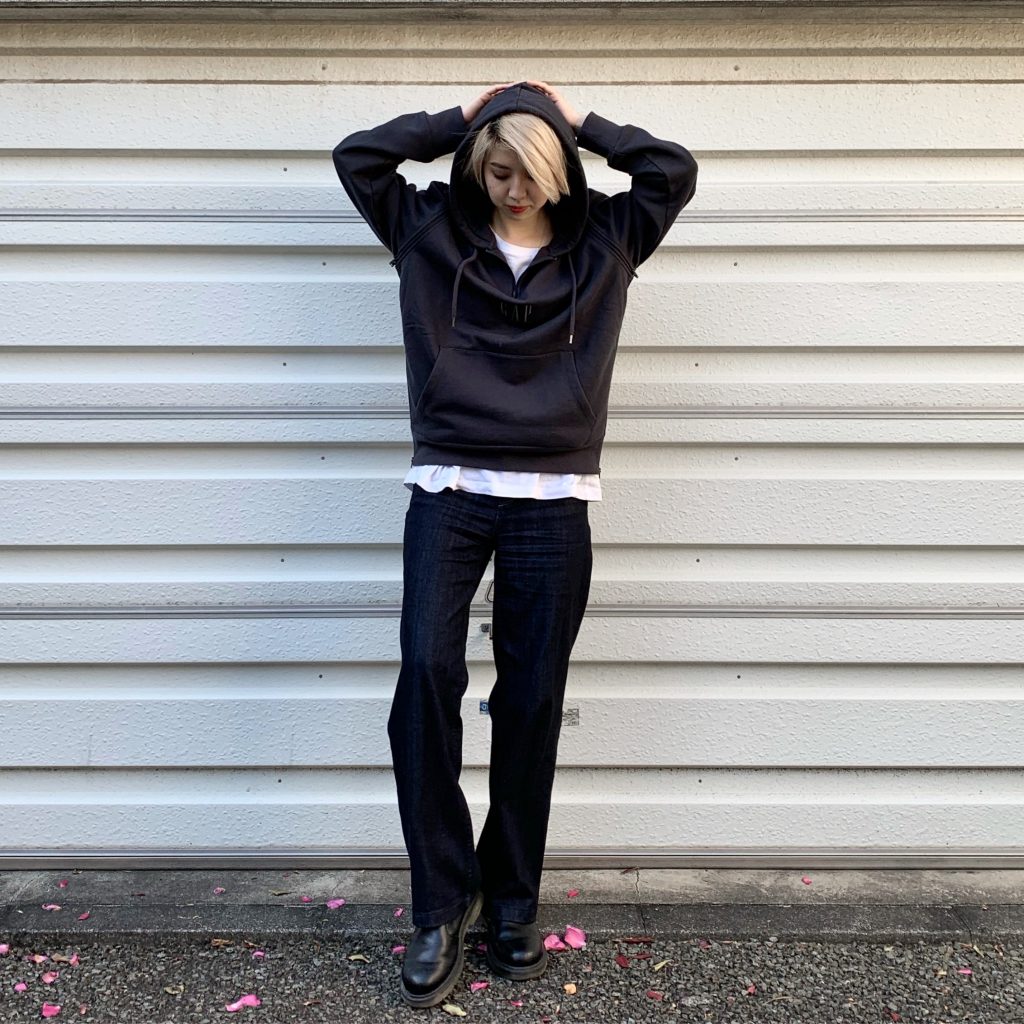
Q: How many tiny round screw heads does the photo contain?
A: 15